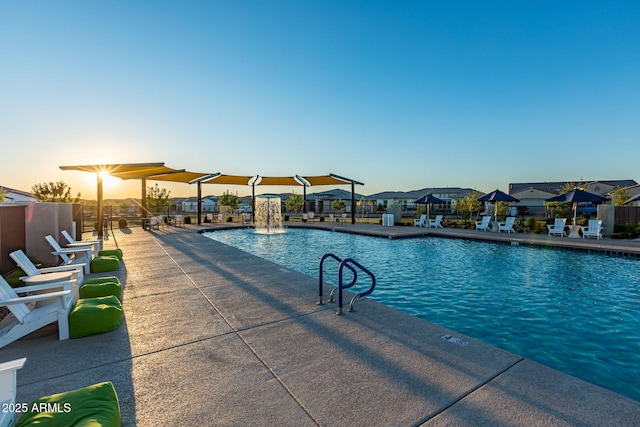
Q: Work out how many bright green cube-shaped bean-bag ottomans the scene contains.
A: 5